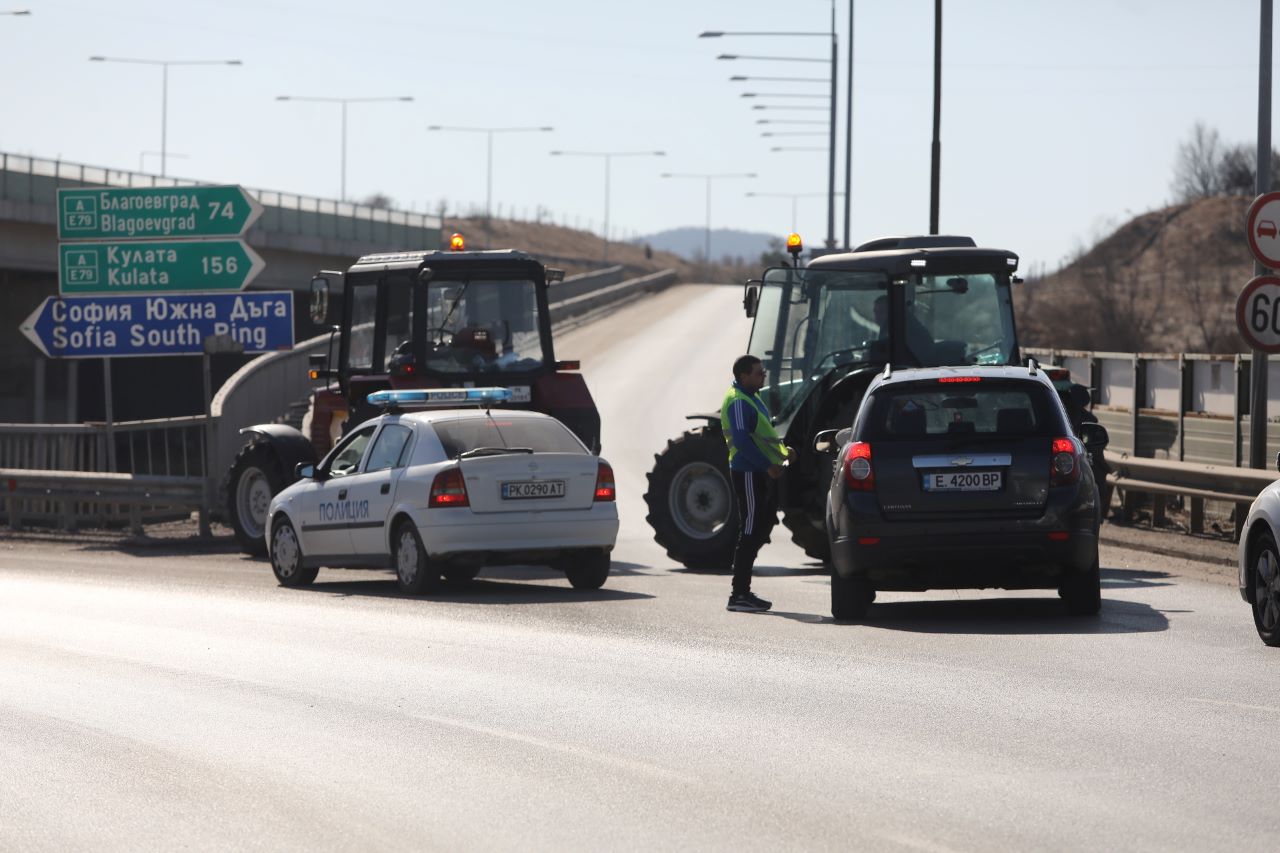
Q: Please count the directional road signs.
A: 3